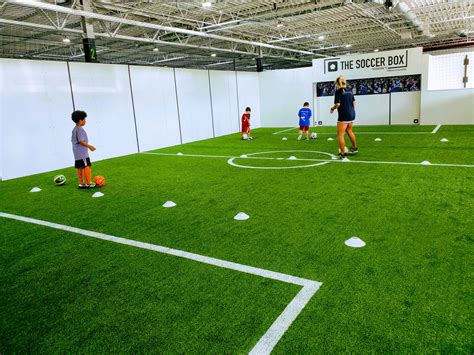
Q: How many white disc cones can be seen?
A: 14